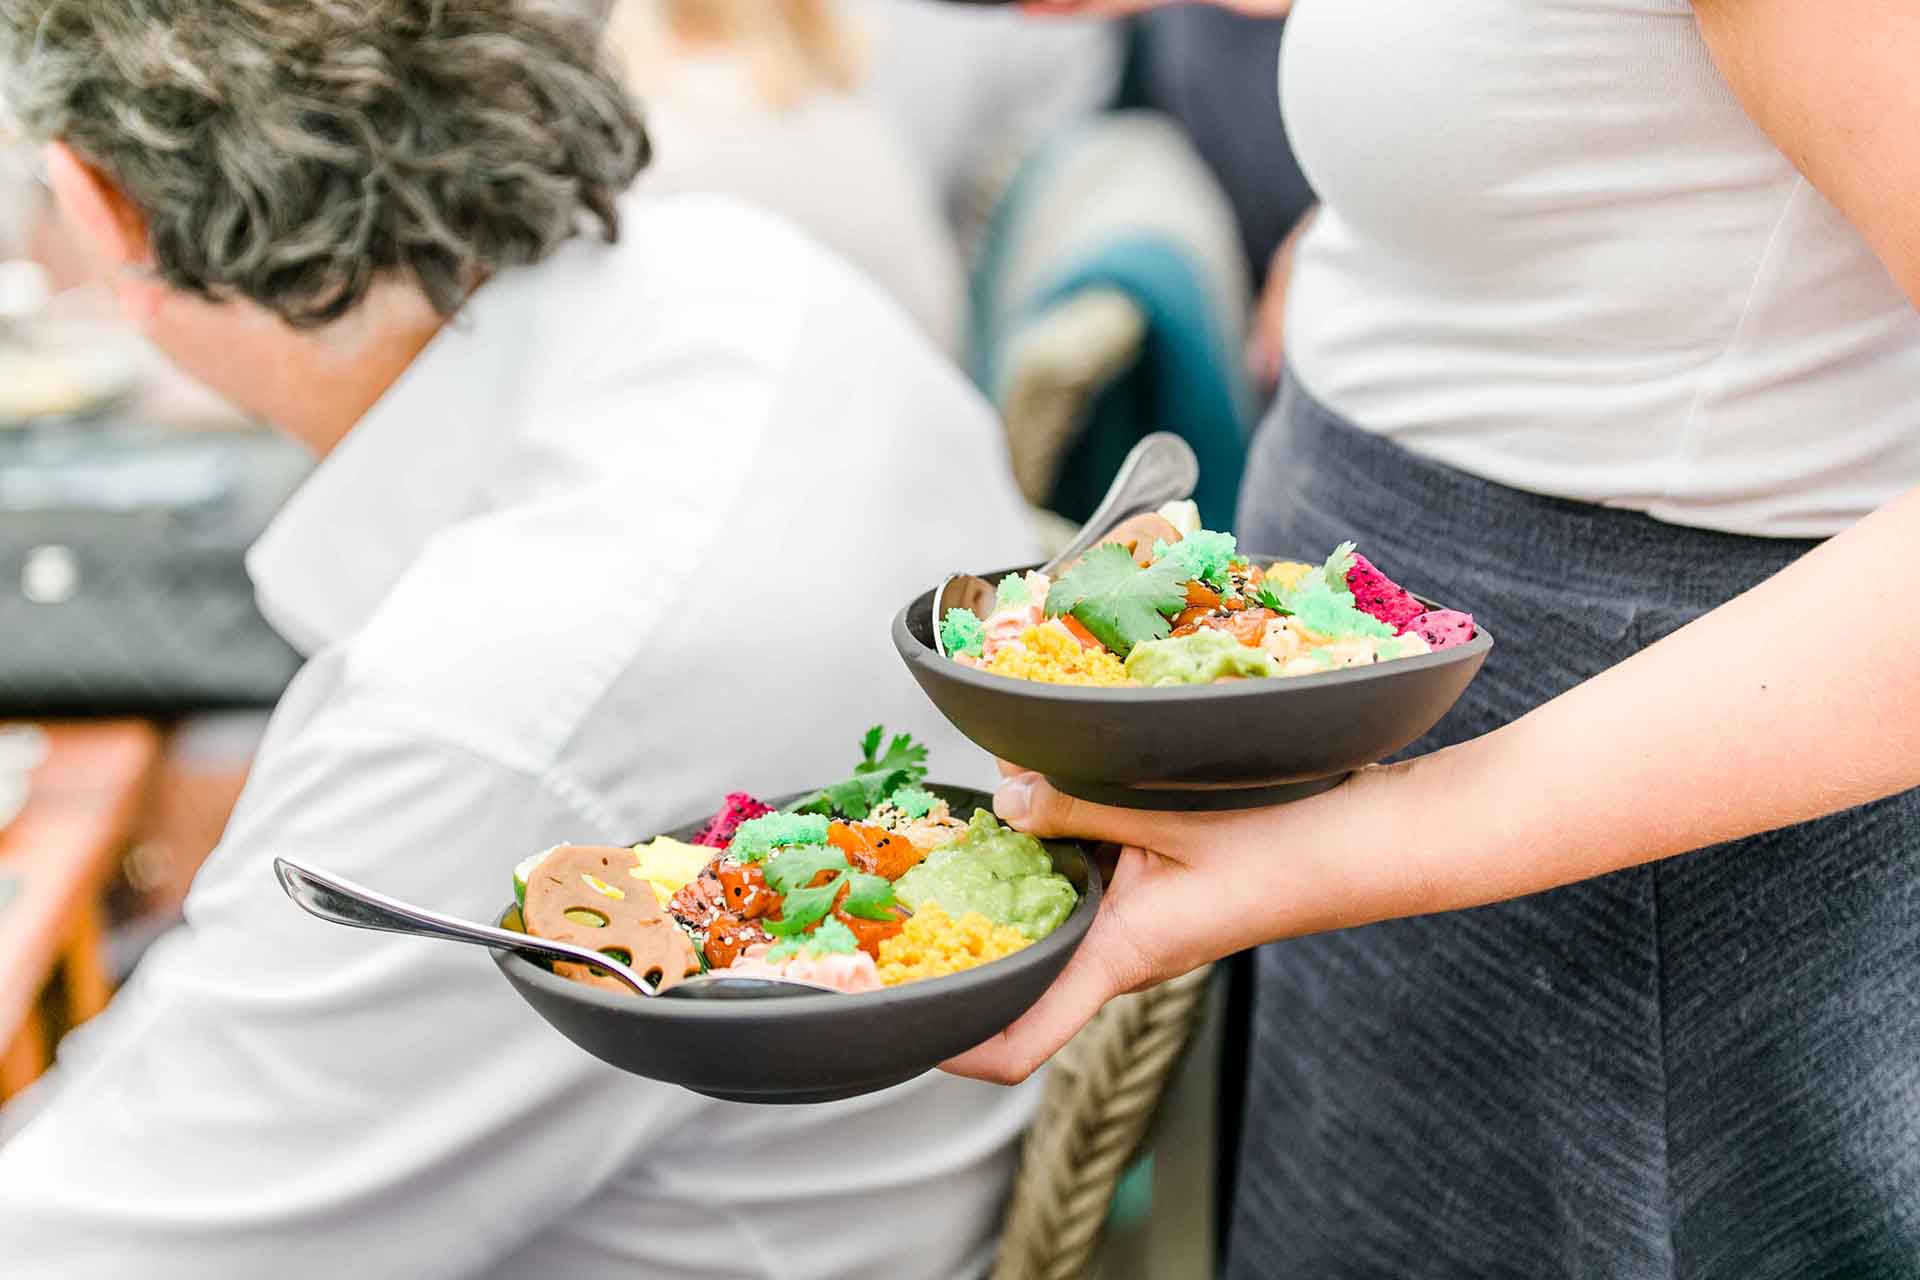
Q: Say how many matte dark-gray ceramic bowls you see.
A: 2